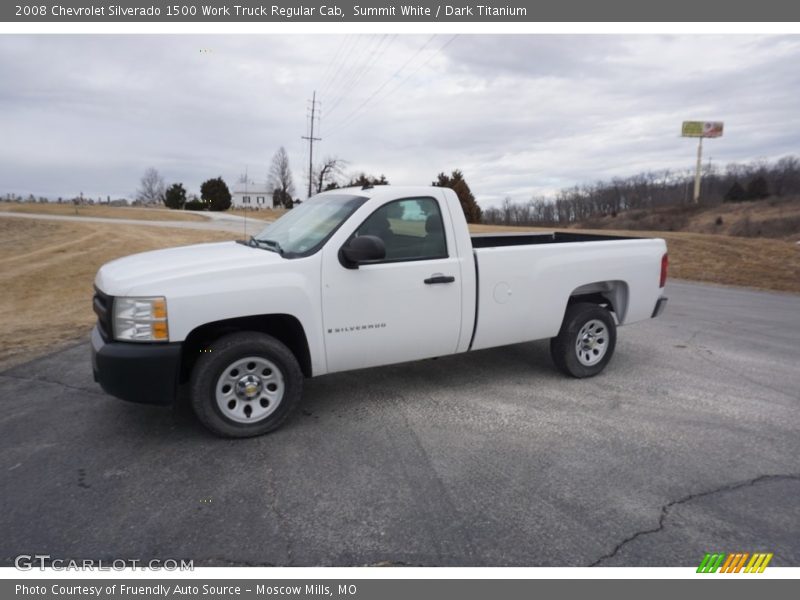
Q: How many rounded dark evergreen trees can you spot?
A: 2